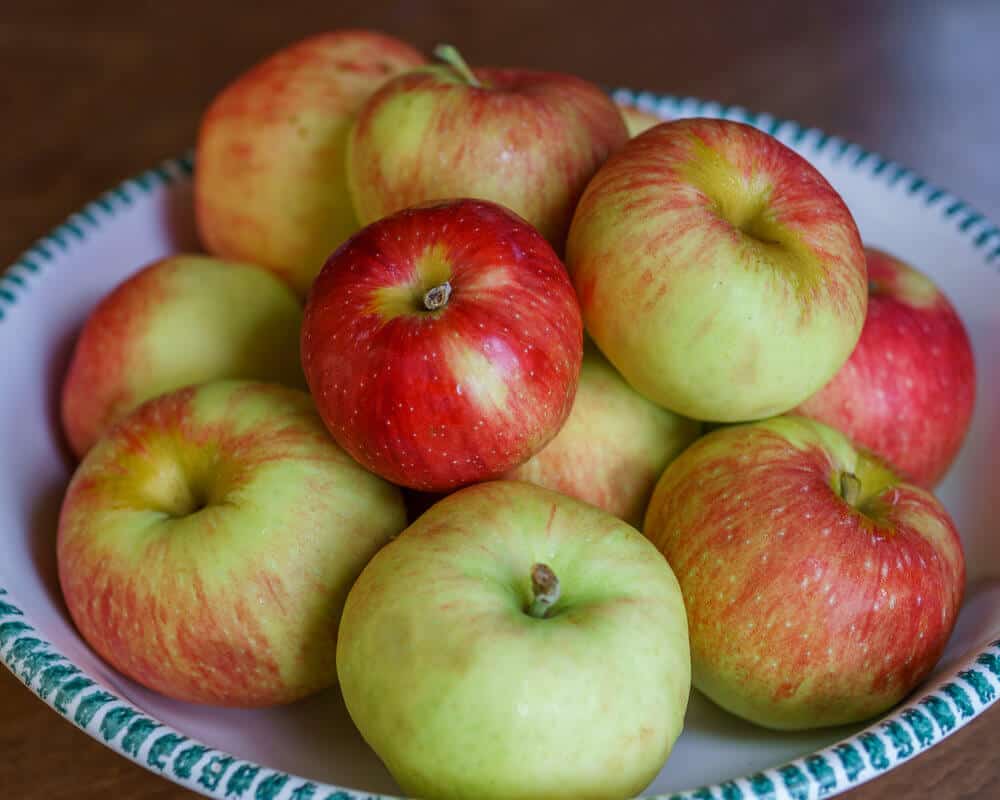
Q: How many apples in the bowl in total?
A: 11